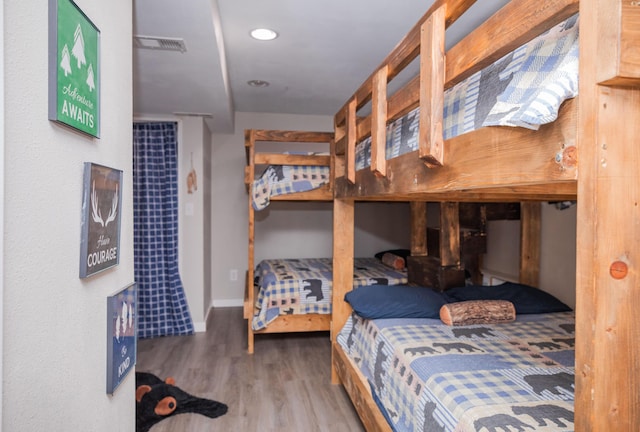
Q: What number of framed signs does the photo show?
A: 3